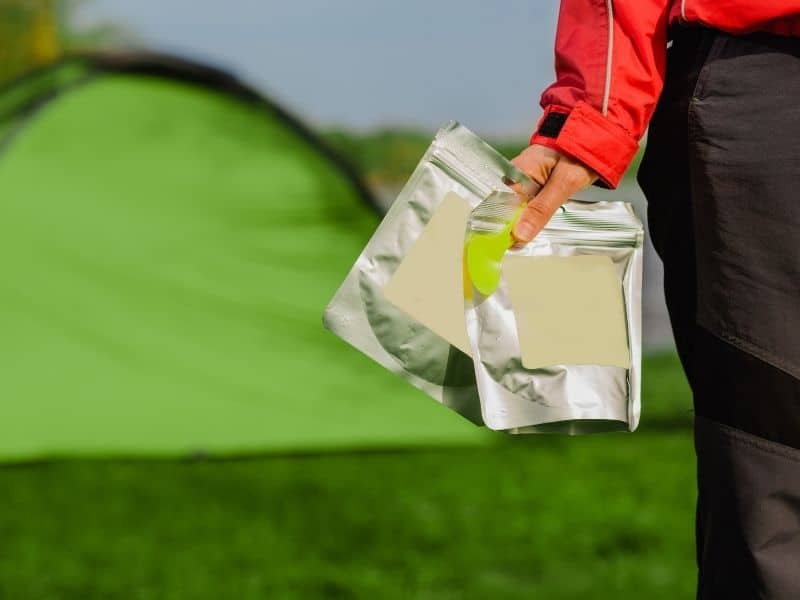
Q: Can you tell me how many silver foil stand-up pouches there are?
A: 2